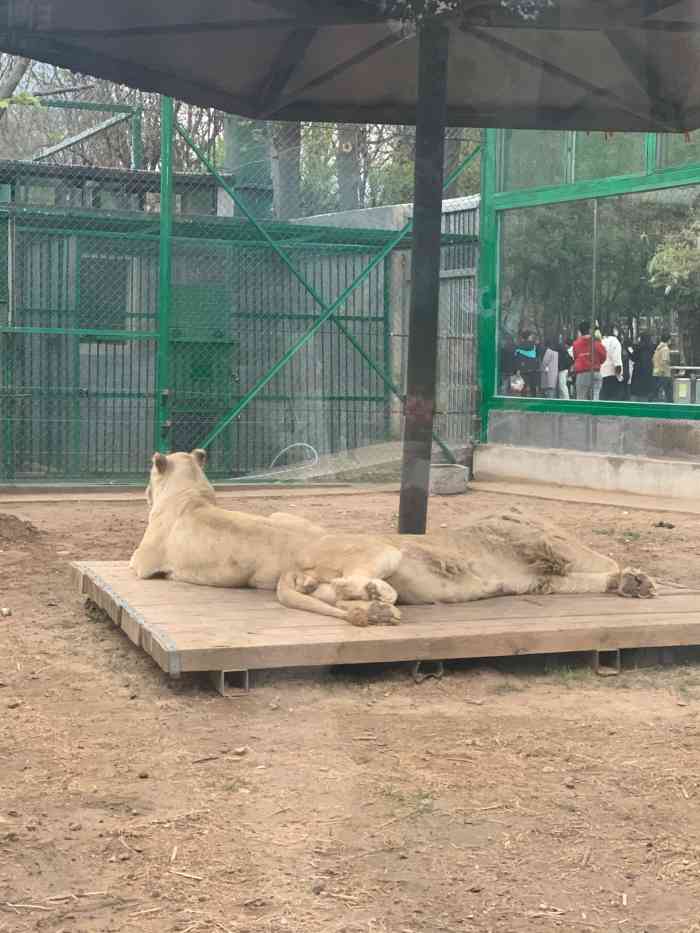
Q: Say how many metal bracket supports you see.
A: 3